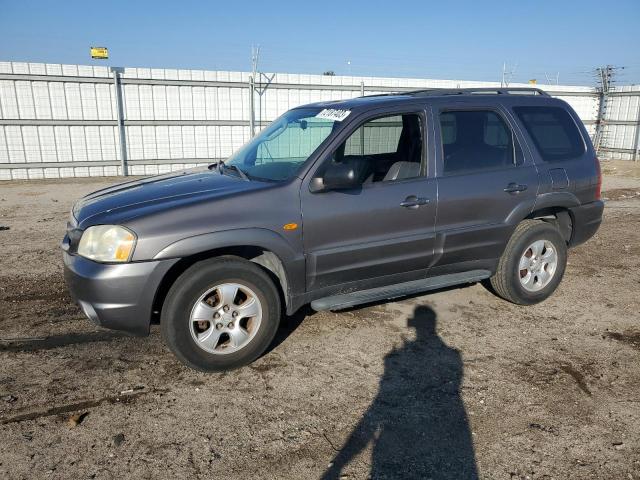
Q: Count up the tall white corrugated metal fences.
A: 1